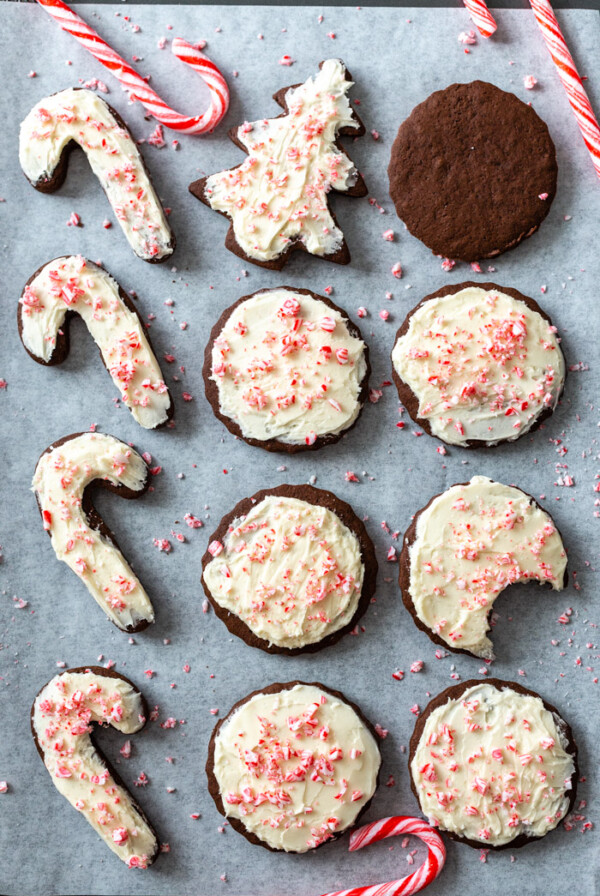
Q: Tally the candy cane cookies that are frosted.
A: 4